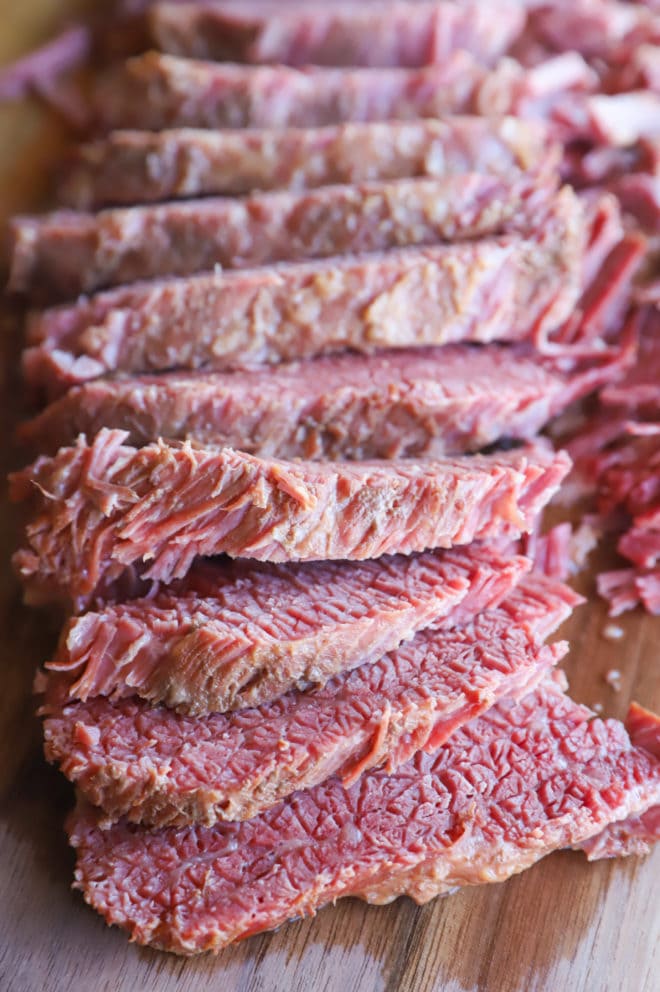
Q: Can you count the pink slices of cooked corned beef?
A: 10